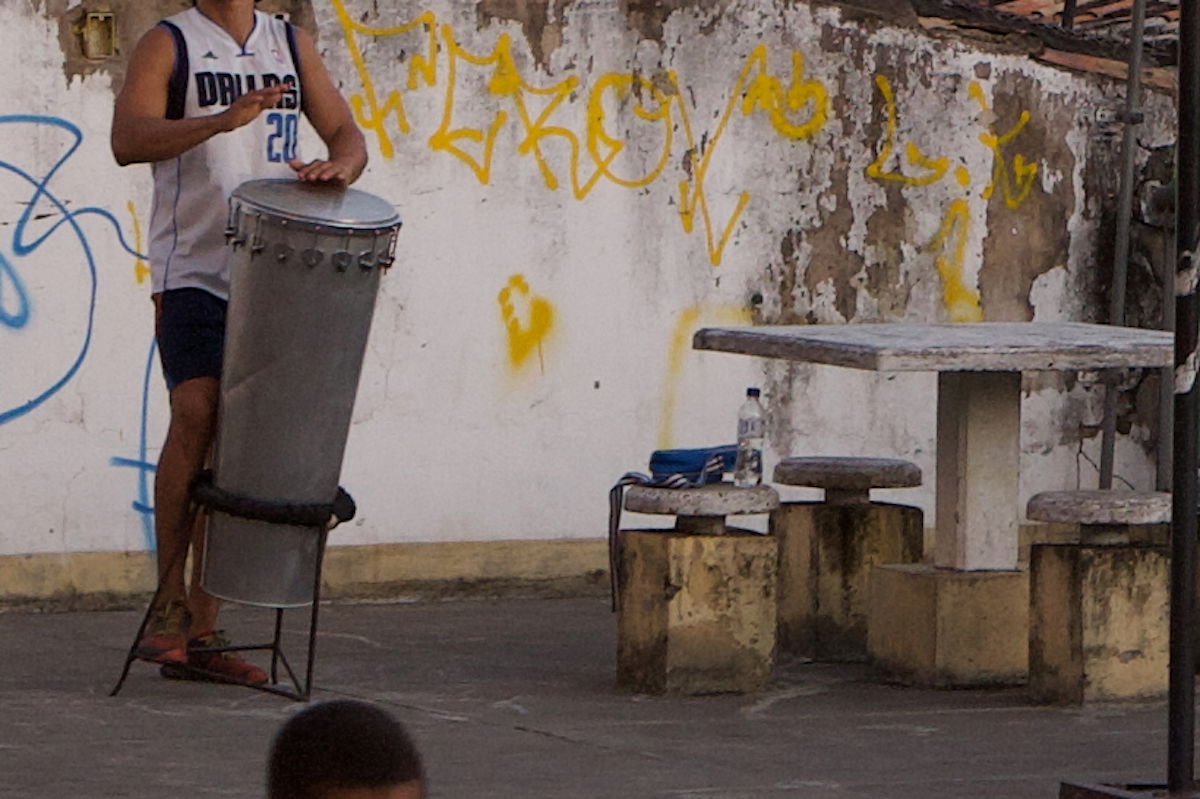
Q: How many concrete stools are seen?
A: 3